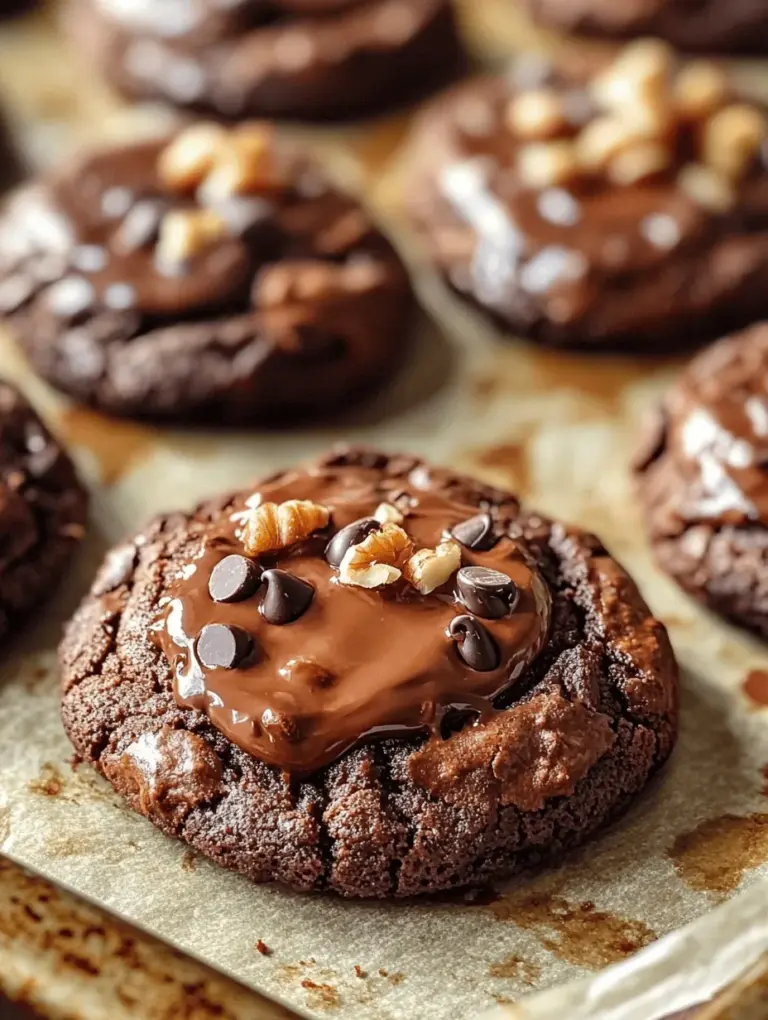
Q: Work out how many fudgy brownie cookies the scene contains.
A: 7